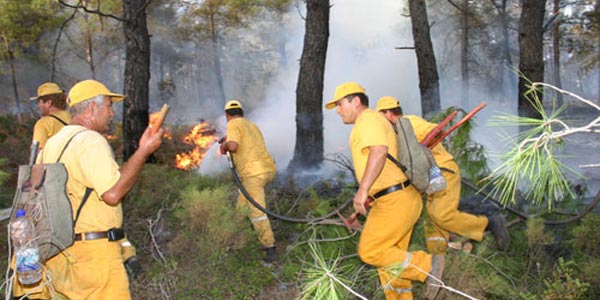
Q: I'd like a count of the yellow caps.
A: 5